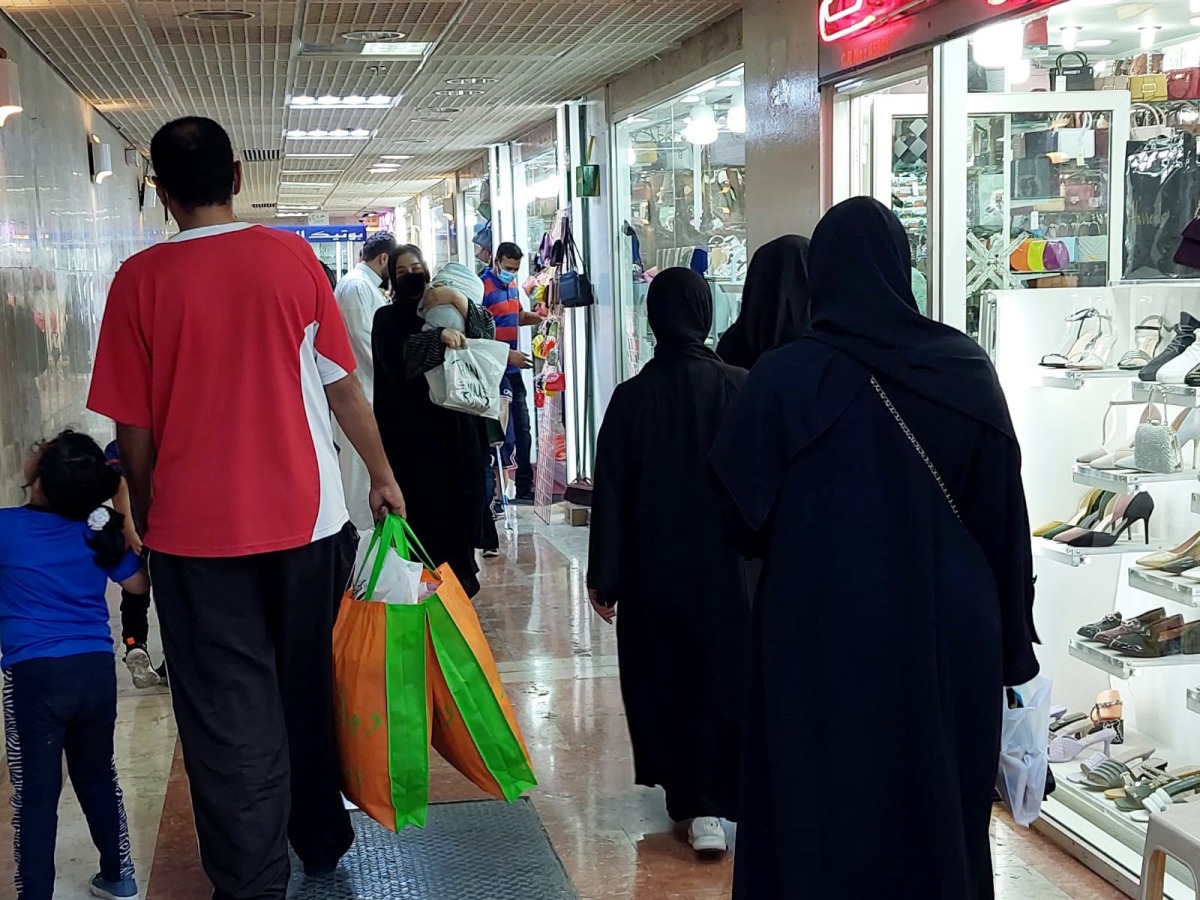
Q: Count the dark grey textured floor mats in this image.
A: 1